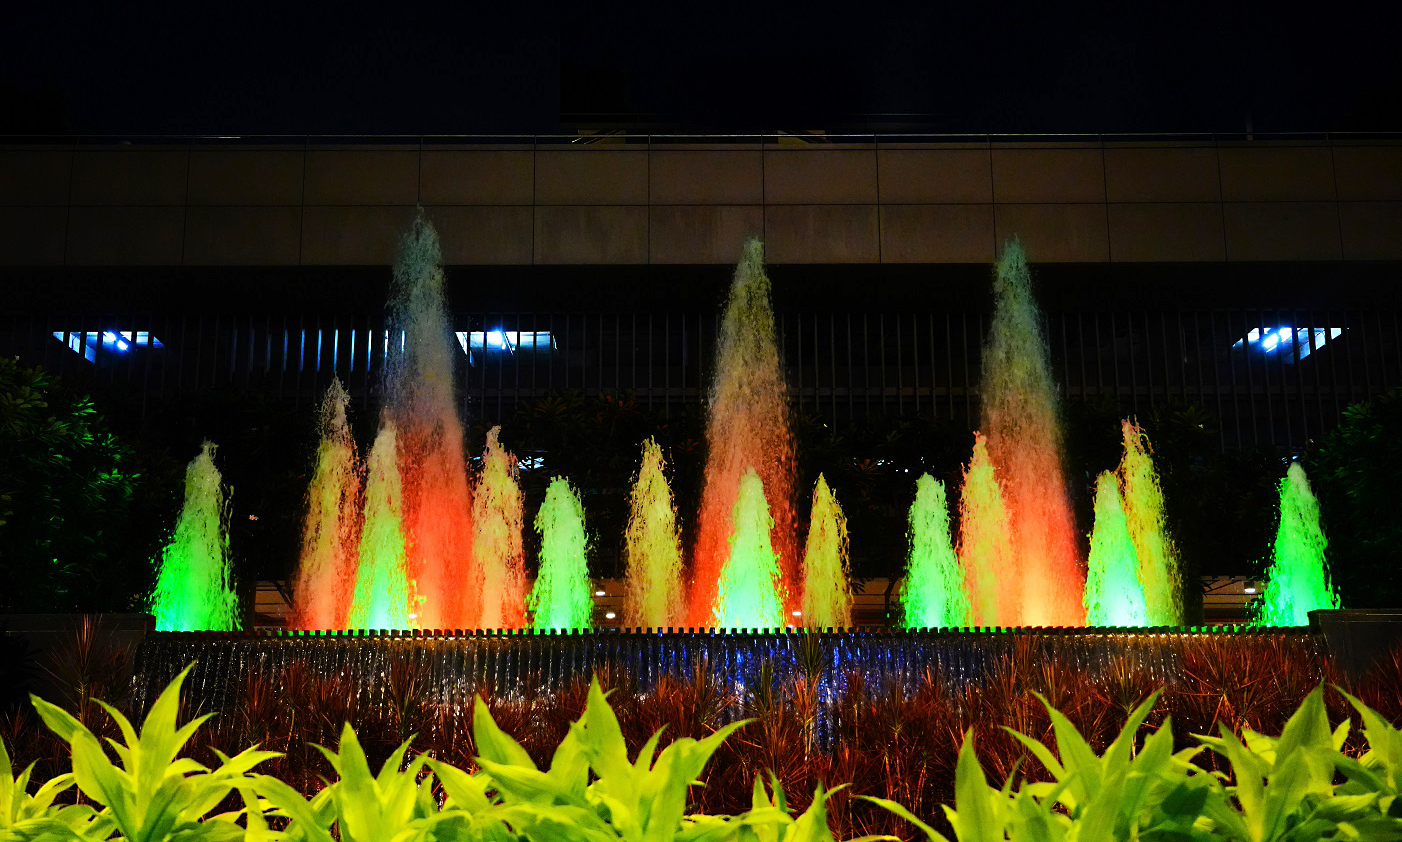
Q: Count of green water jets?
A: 7